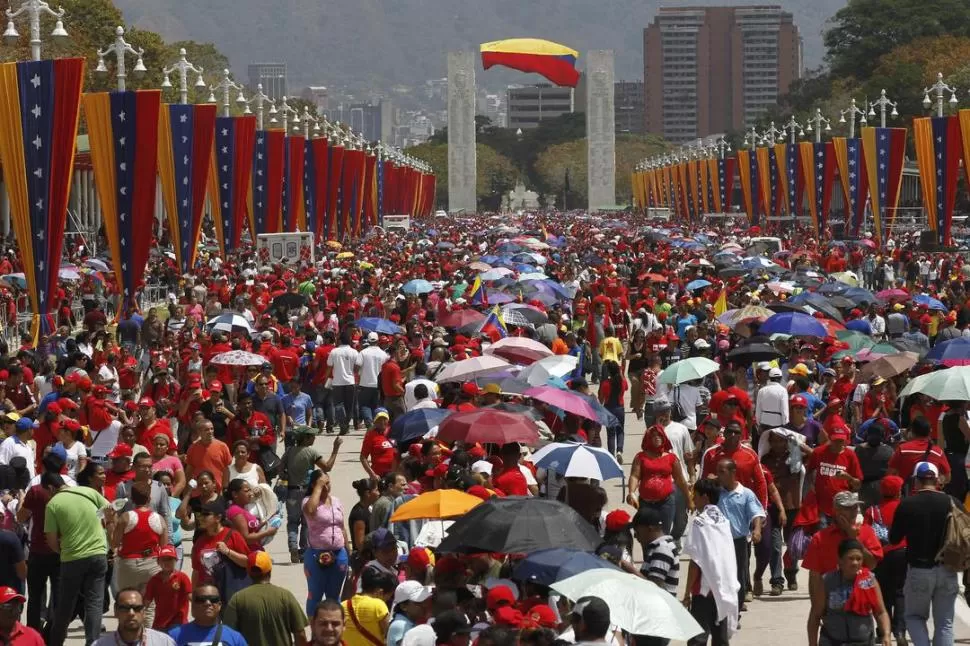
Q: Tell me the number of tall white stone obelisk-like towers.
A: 2